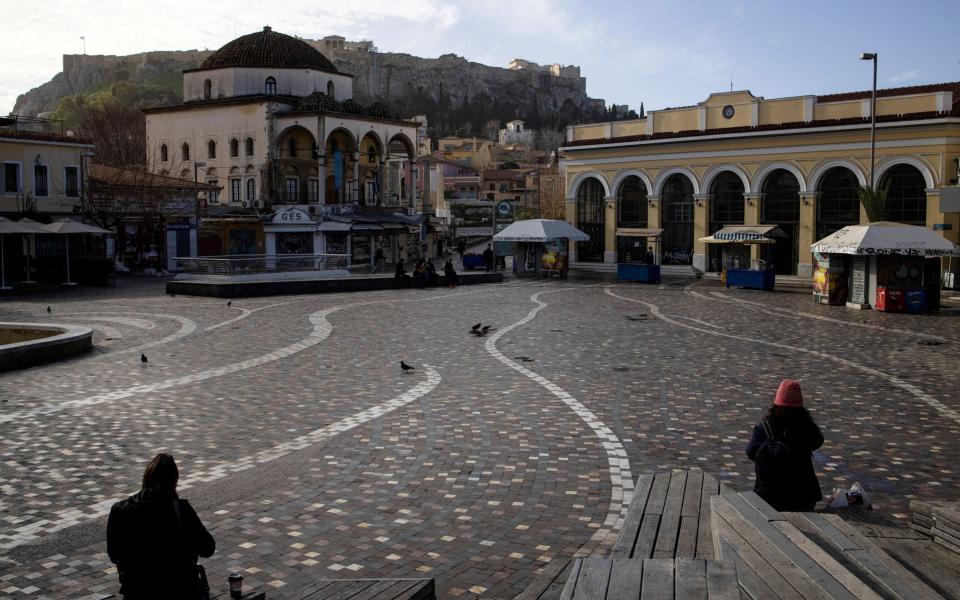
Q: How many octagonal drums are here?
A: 1